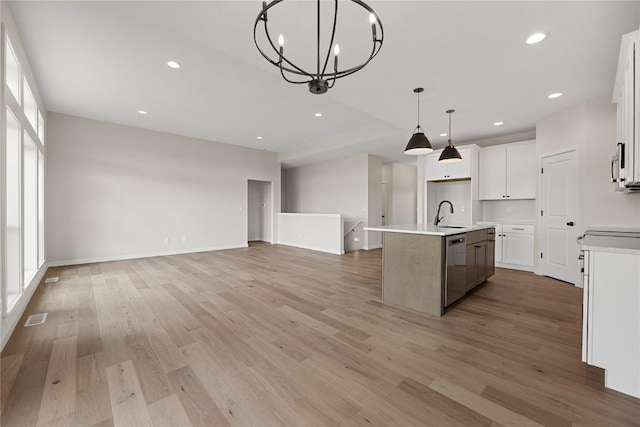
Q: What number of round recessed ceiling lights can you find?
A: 8